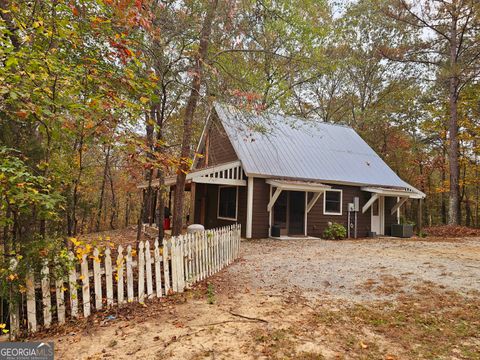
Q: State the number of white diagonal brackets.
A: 4